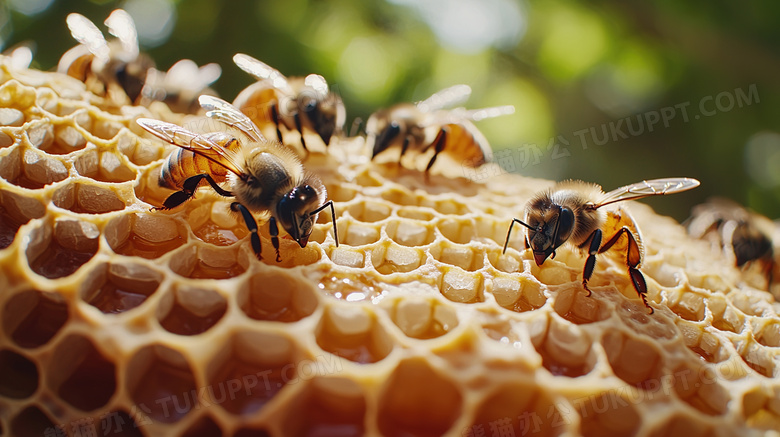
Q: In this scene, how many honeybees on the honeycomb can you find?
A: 7